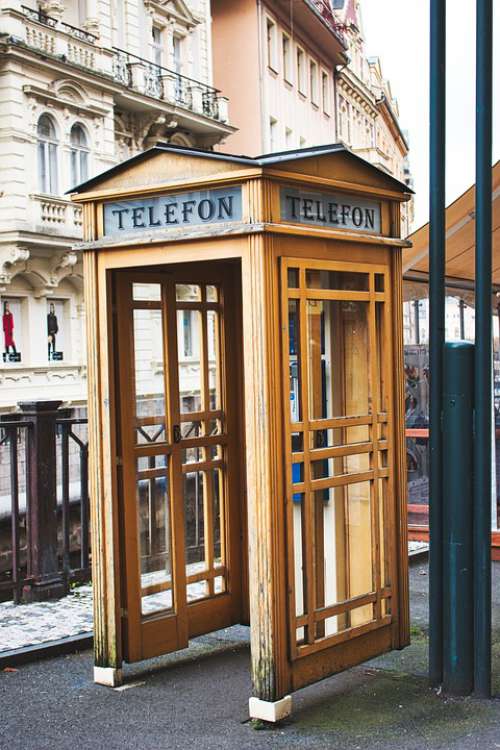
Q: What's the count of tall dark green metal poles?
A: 2